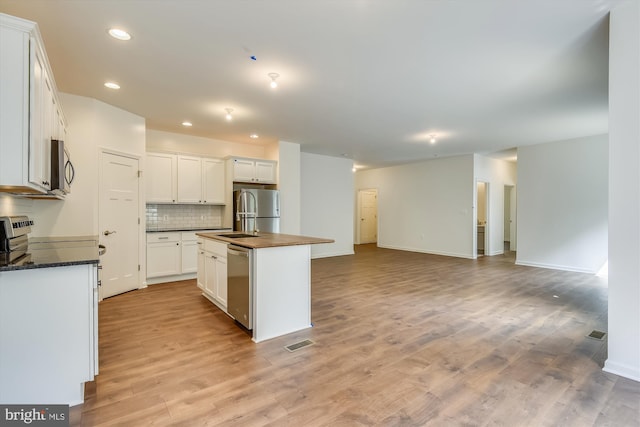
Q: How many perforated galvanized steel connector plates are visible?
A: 0